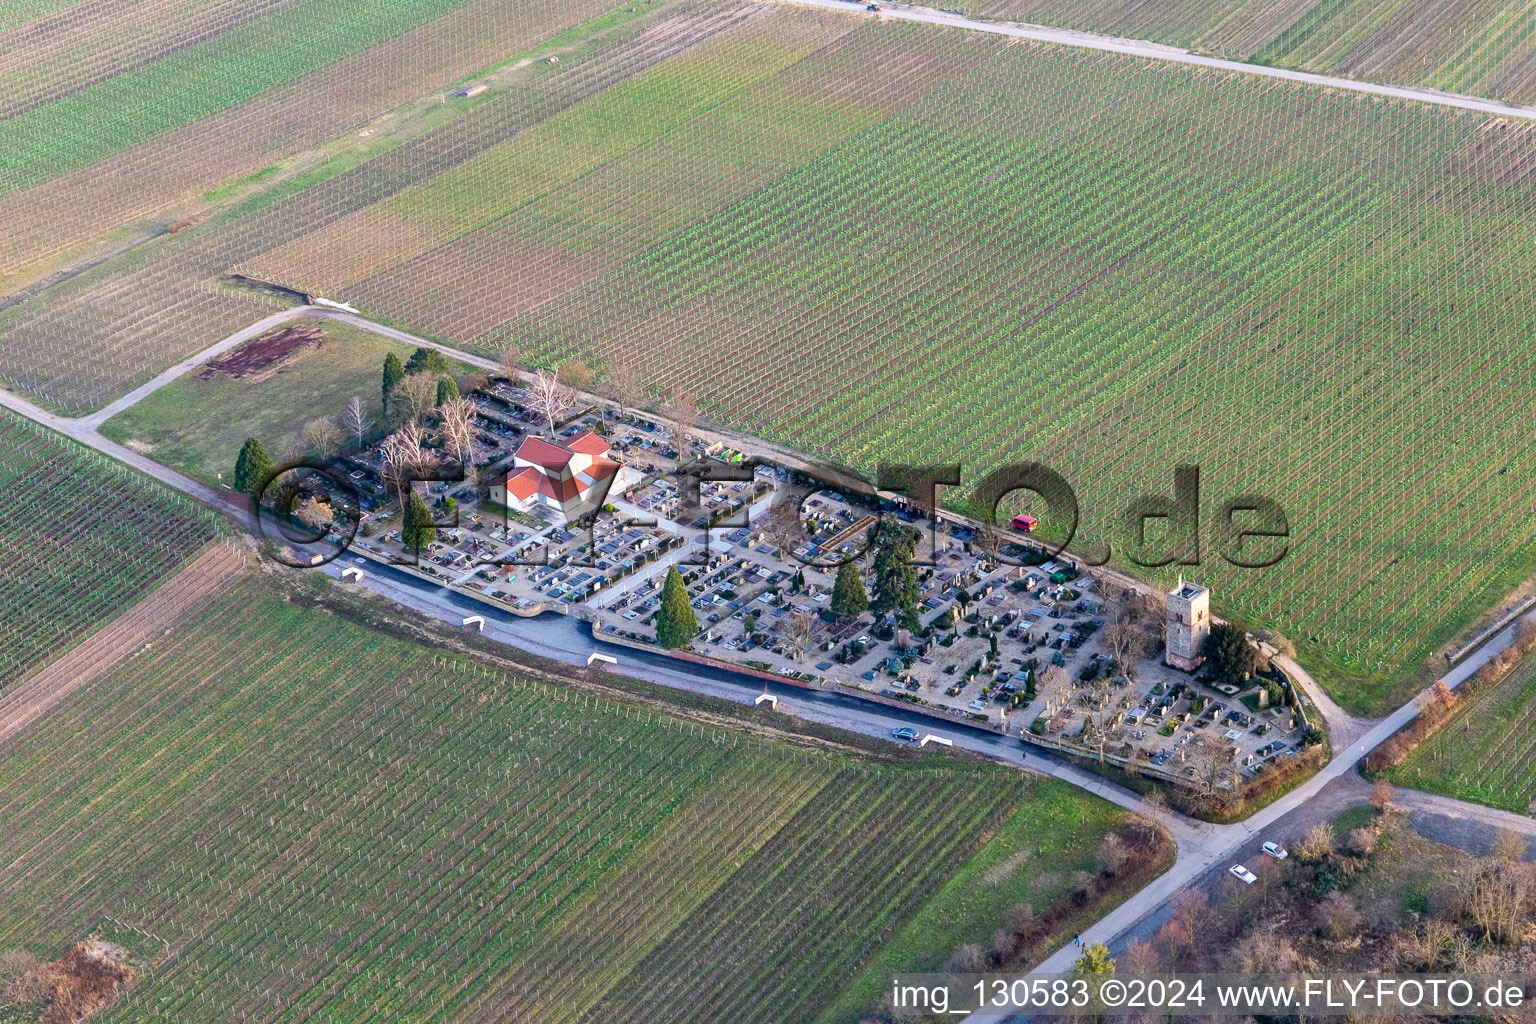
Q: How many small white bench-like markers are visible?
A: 5